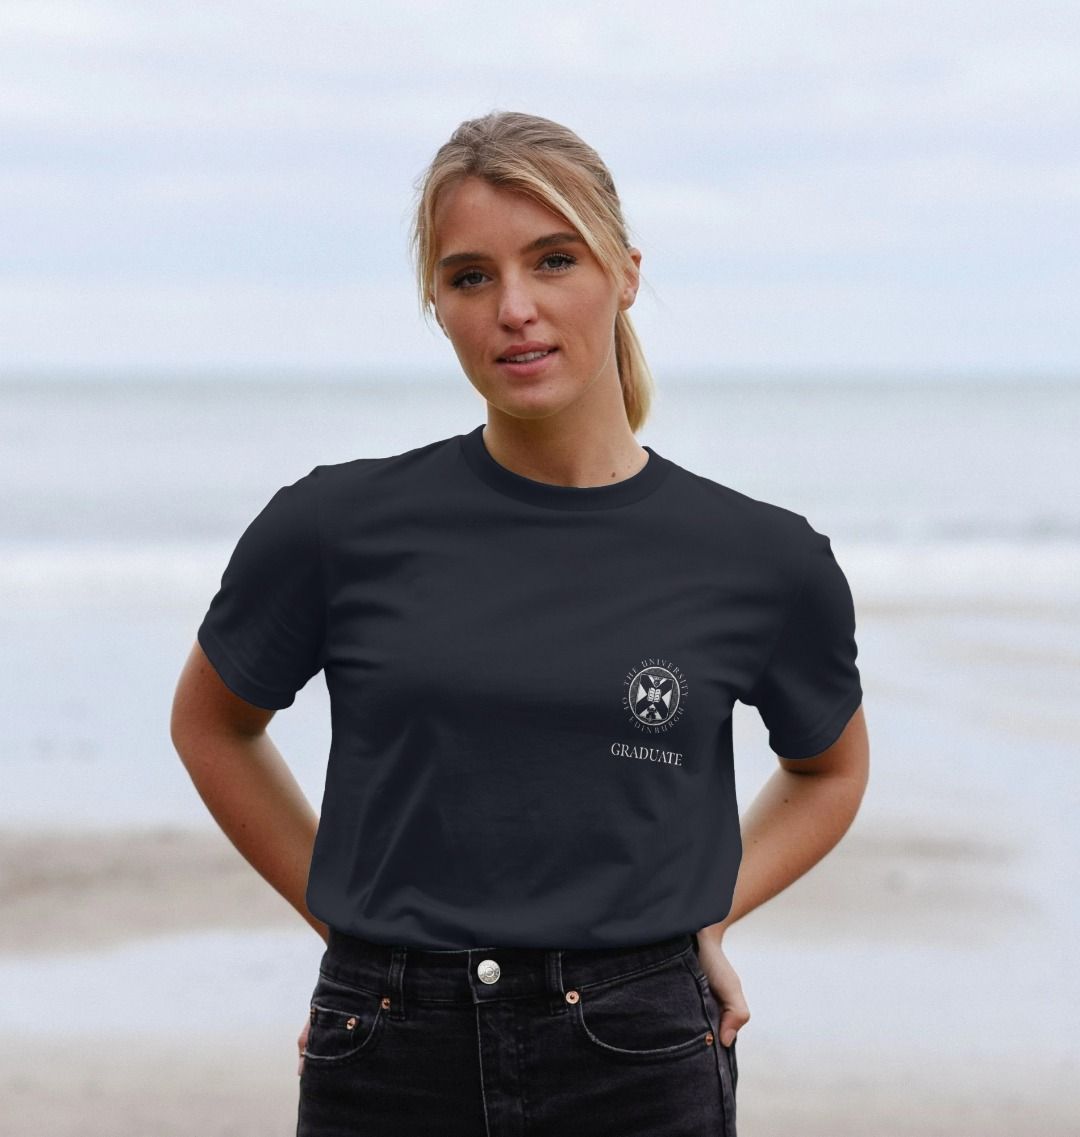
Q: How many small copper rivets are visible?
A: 4